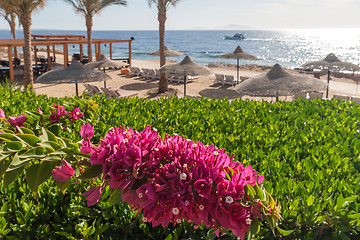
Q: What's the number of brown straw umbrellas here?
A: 7